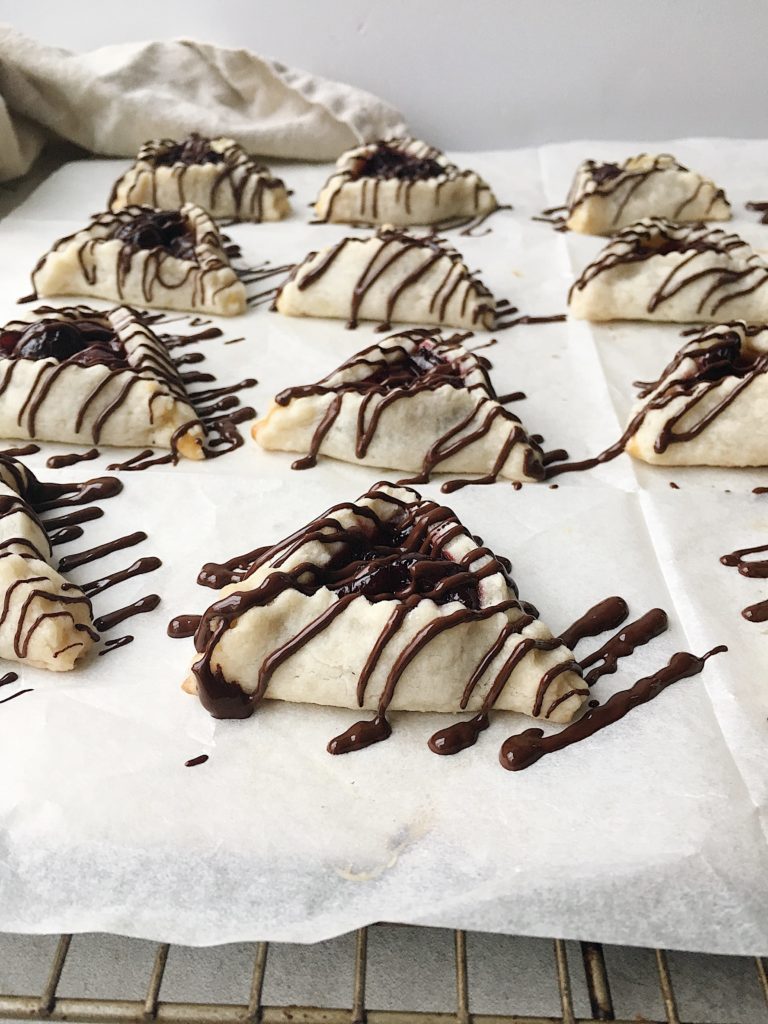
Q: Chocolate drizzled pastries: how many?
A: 11